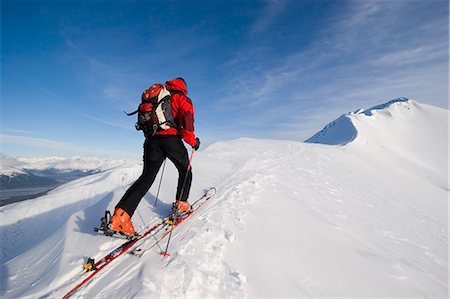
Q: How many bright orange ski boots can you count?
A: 2